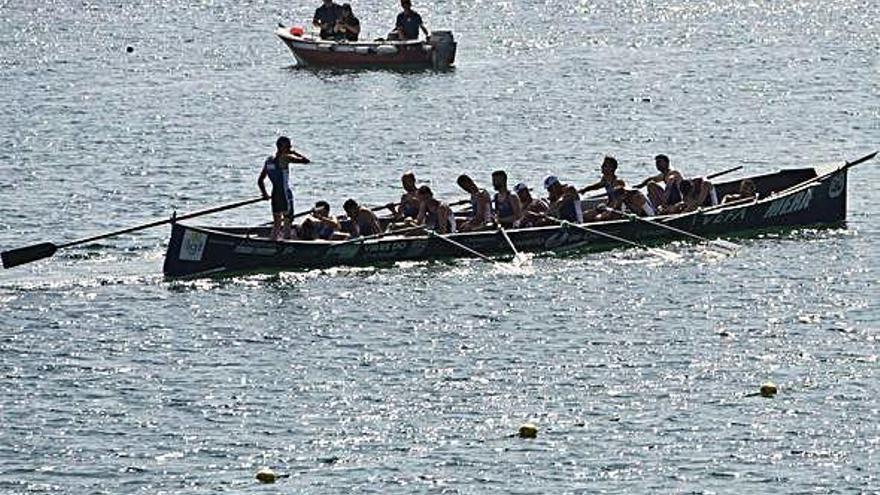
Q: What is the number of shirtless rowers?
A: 0